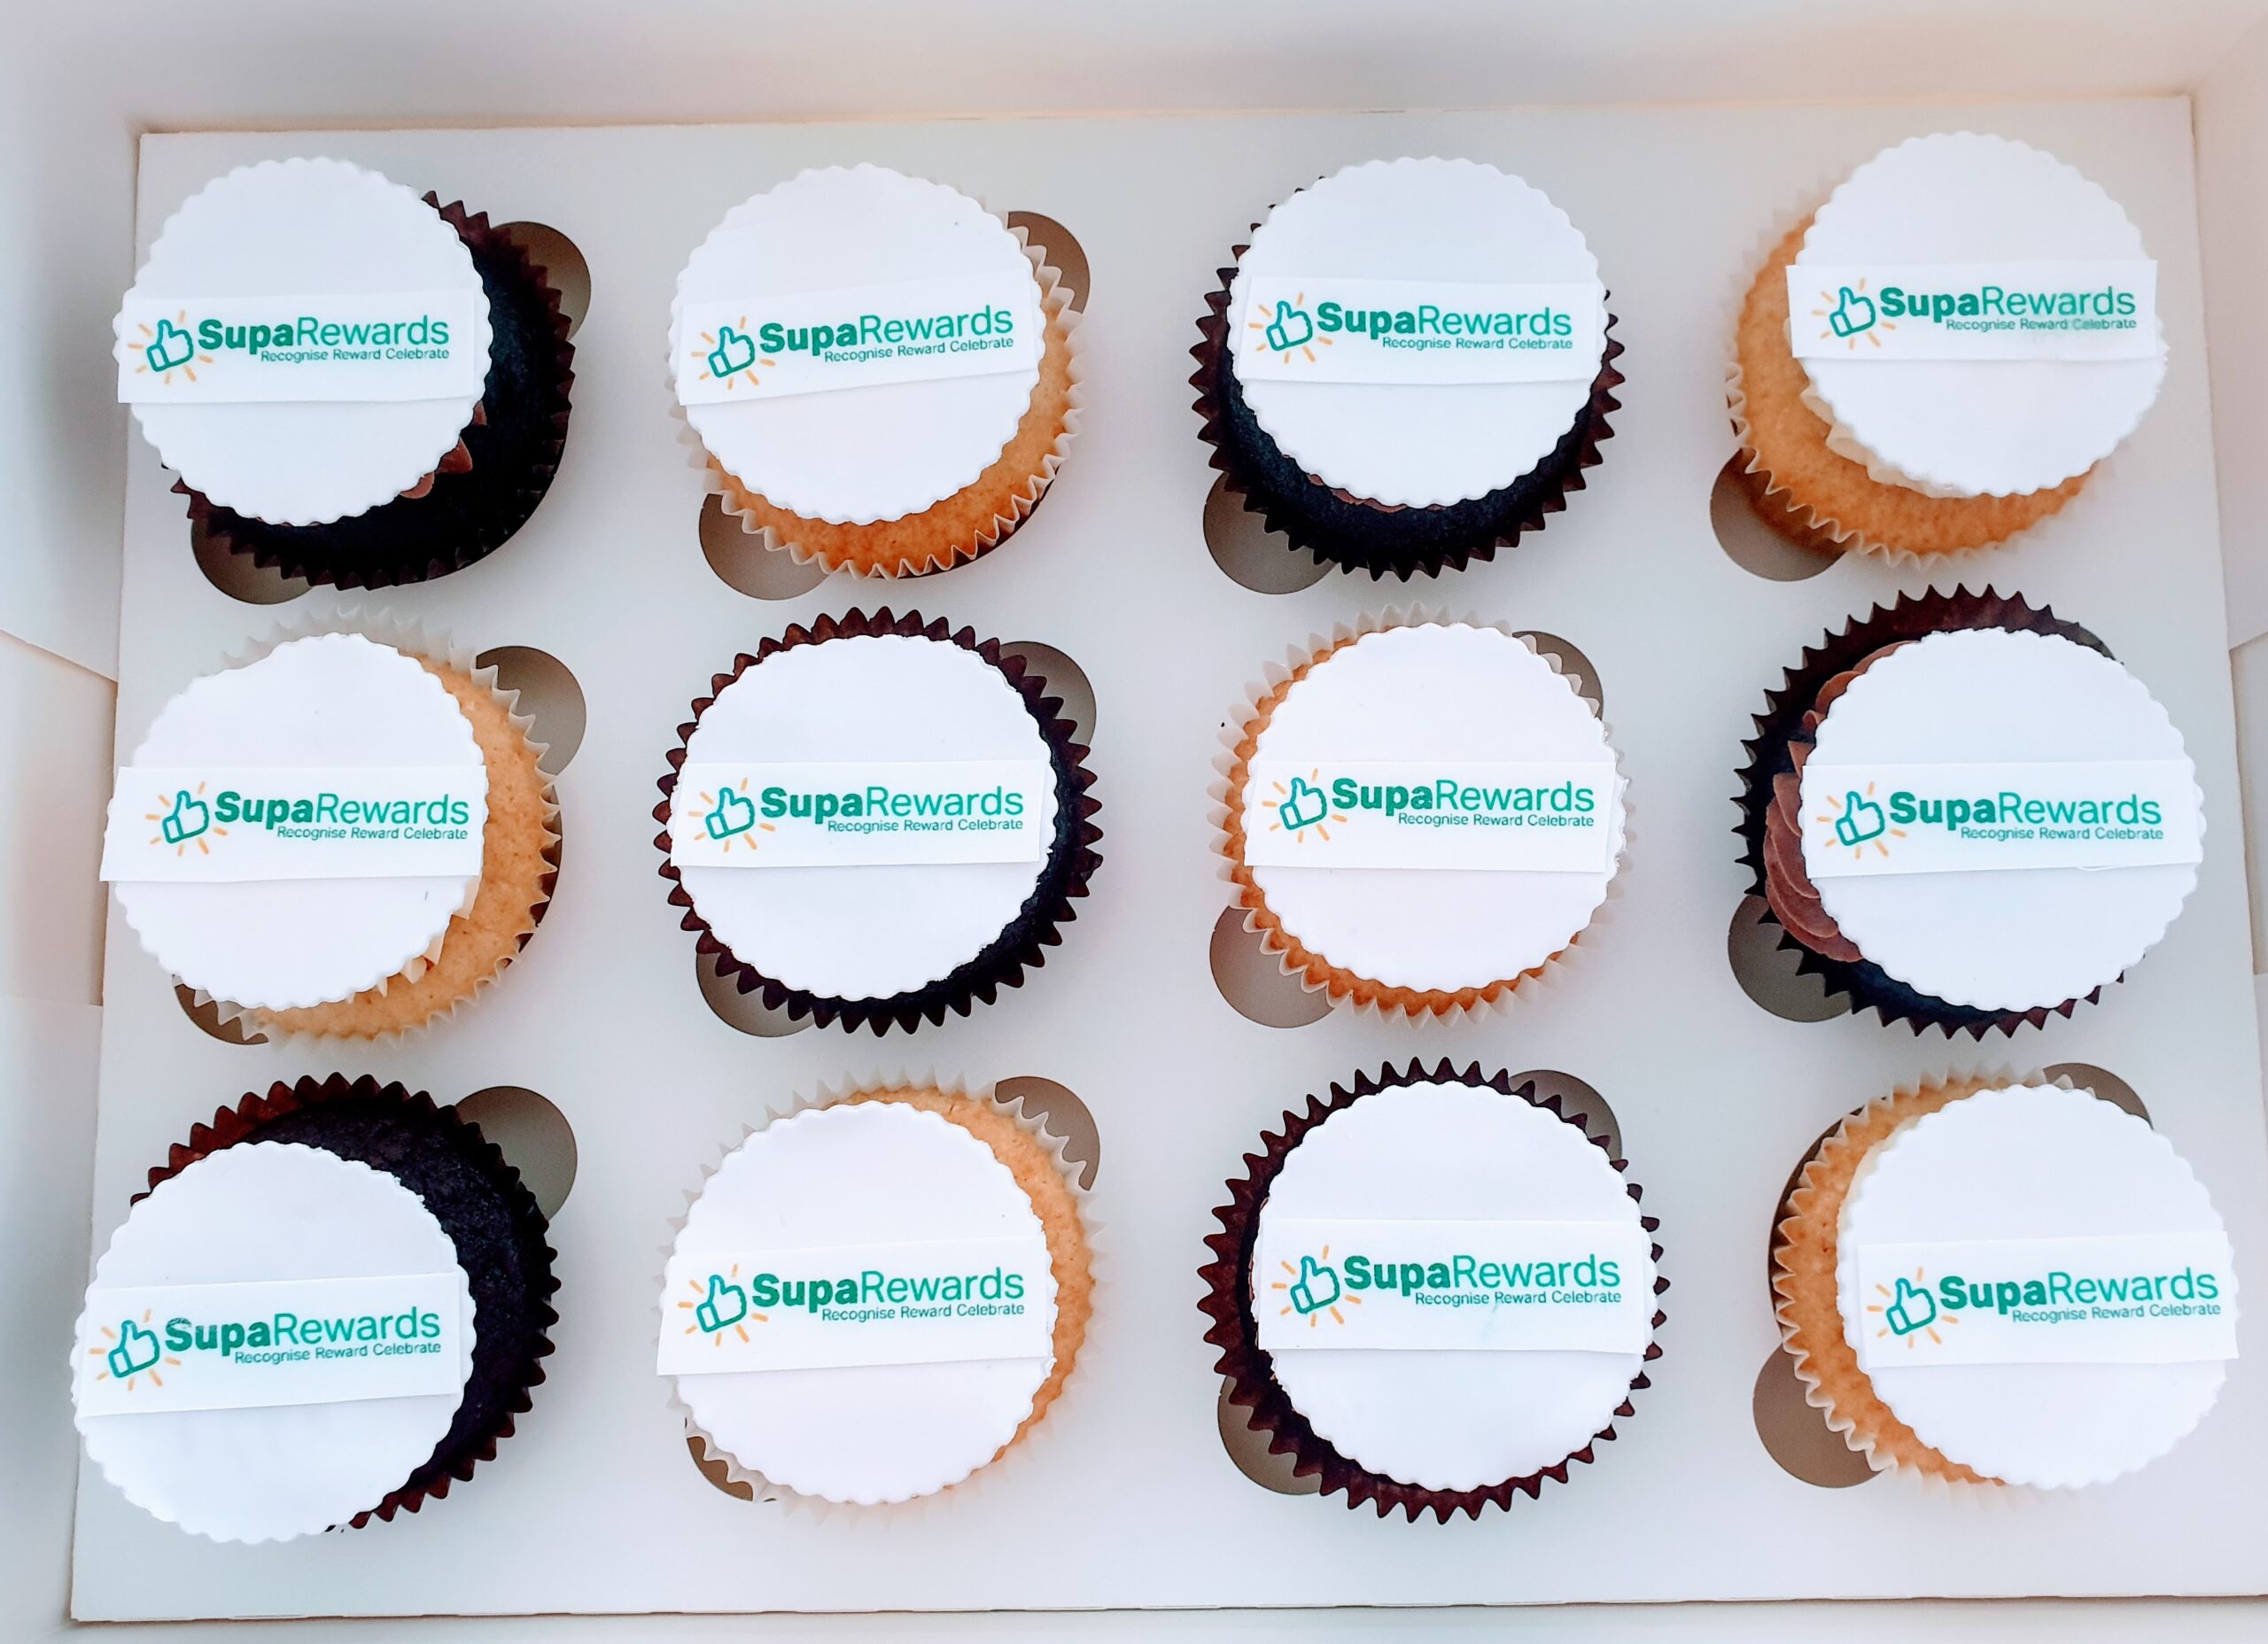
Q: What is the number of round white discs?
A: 12